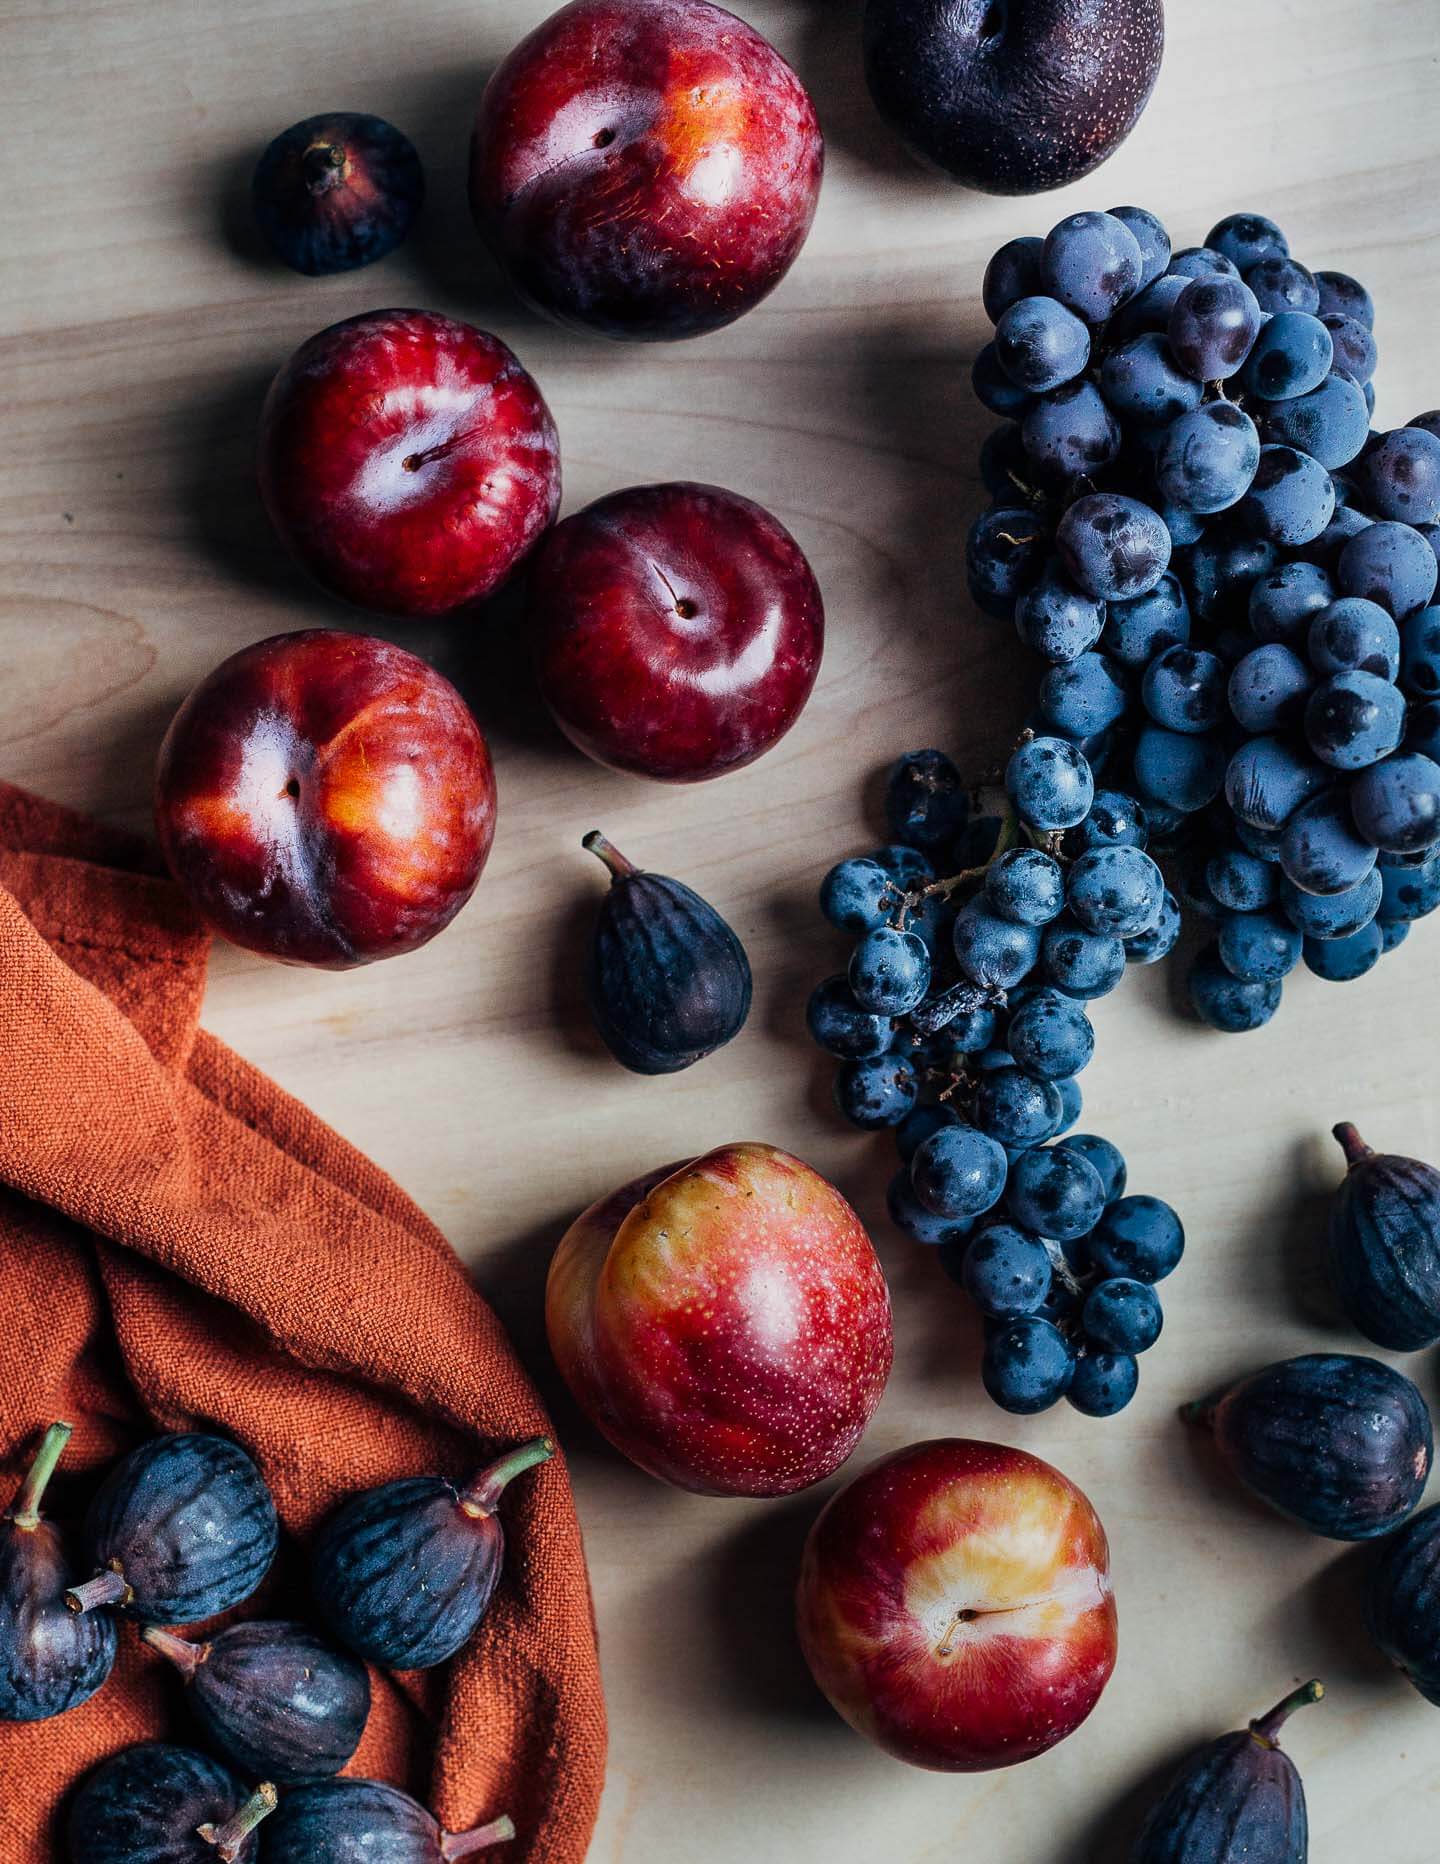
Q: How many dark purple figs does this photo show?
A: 12